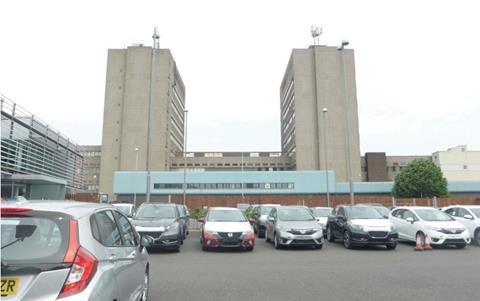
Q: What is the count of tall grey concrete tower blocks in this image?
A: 2